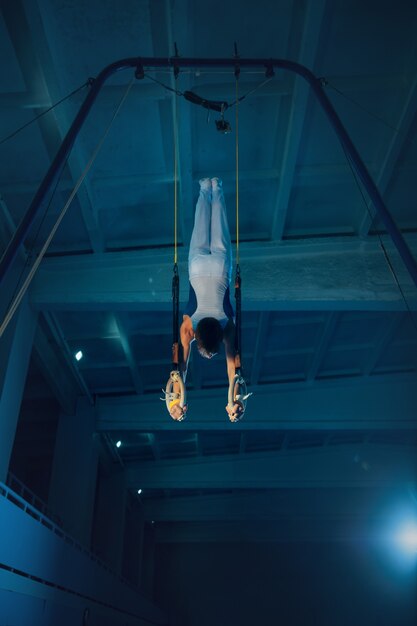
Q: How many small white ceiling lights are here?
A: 3